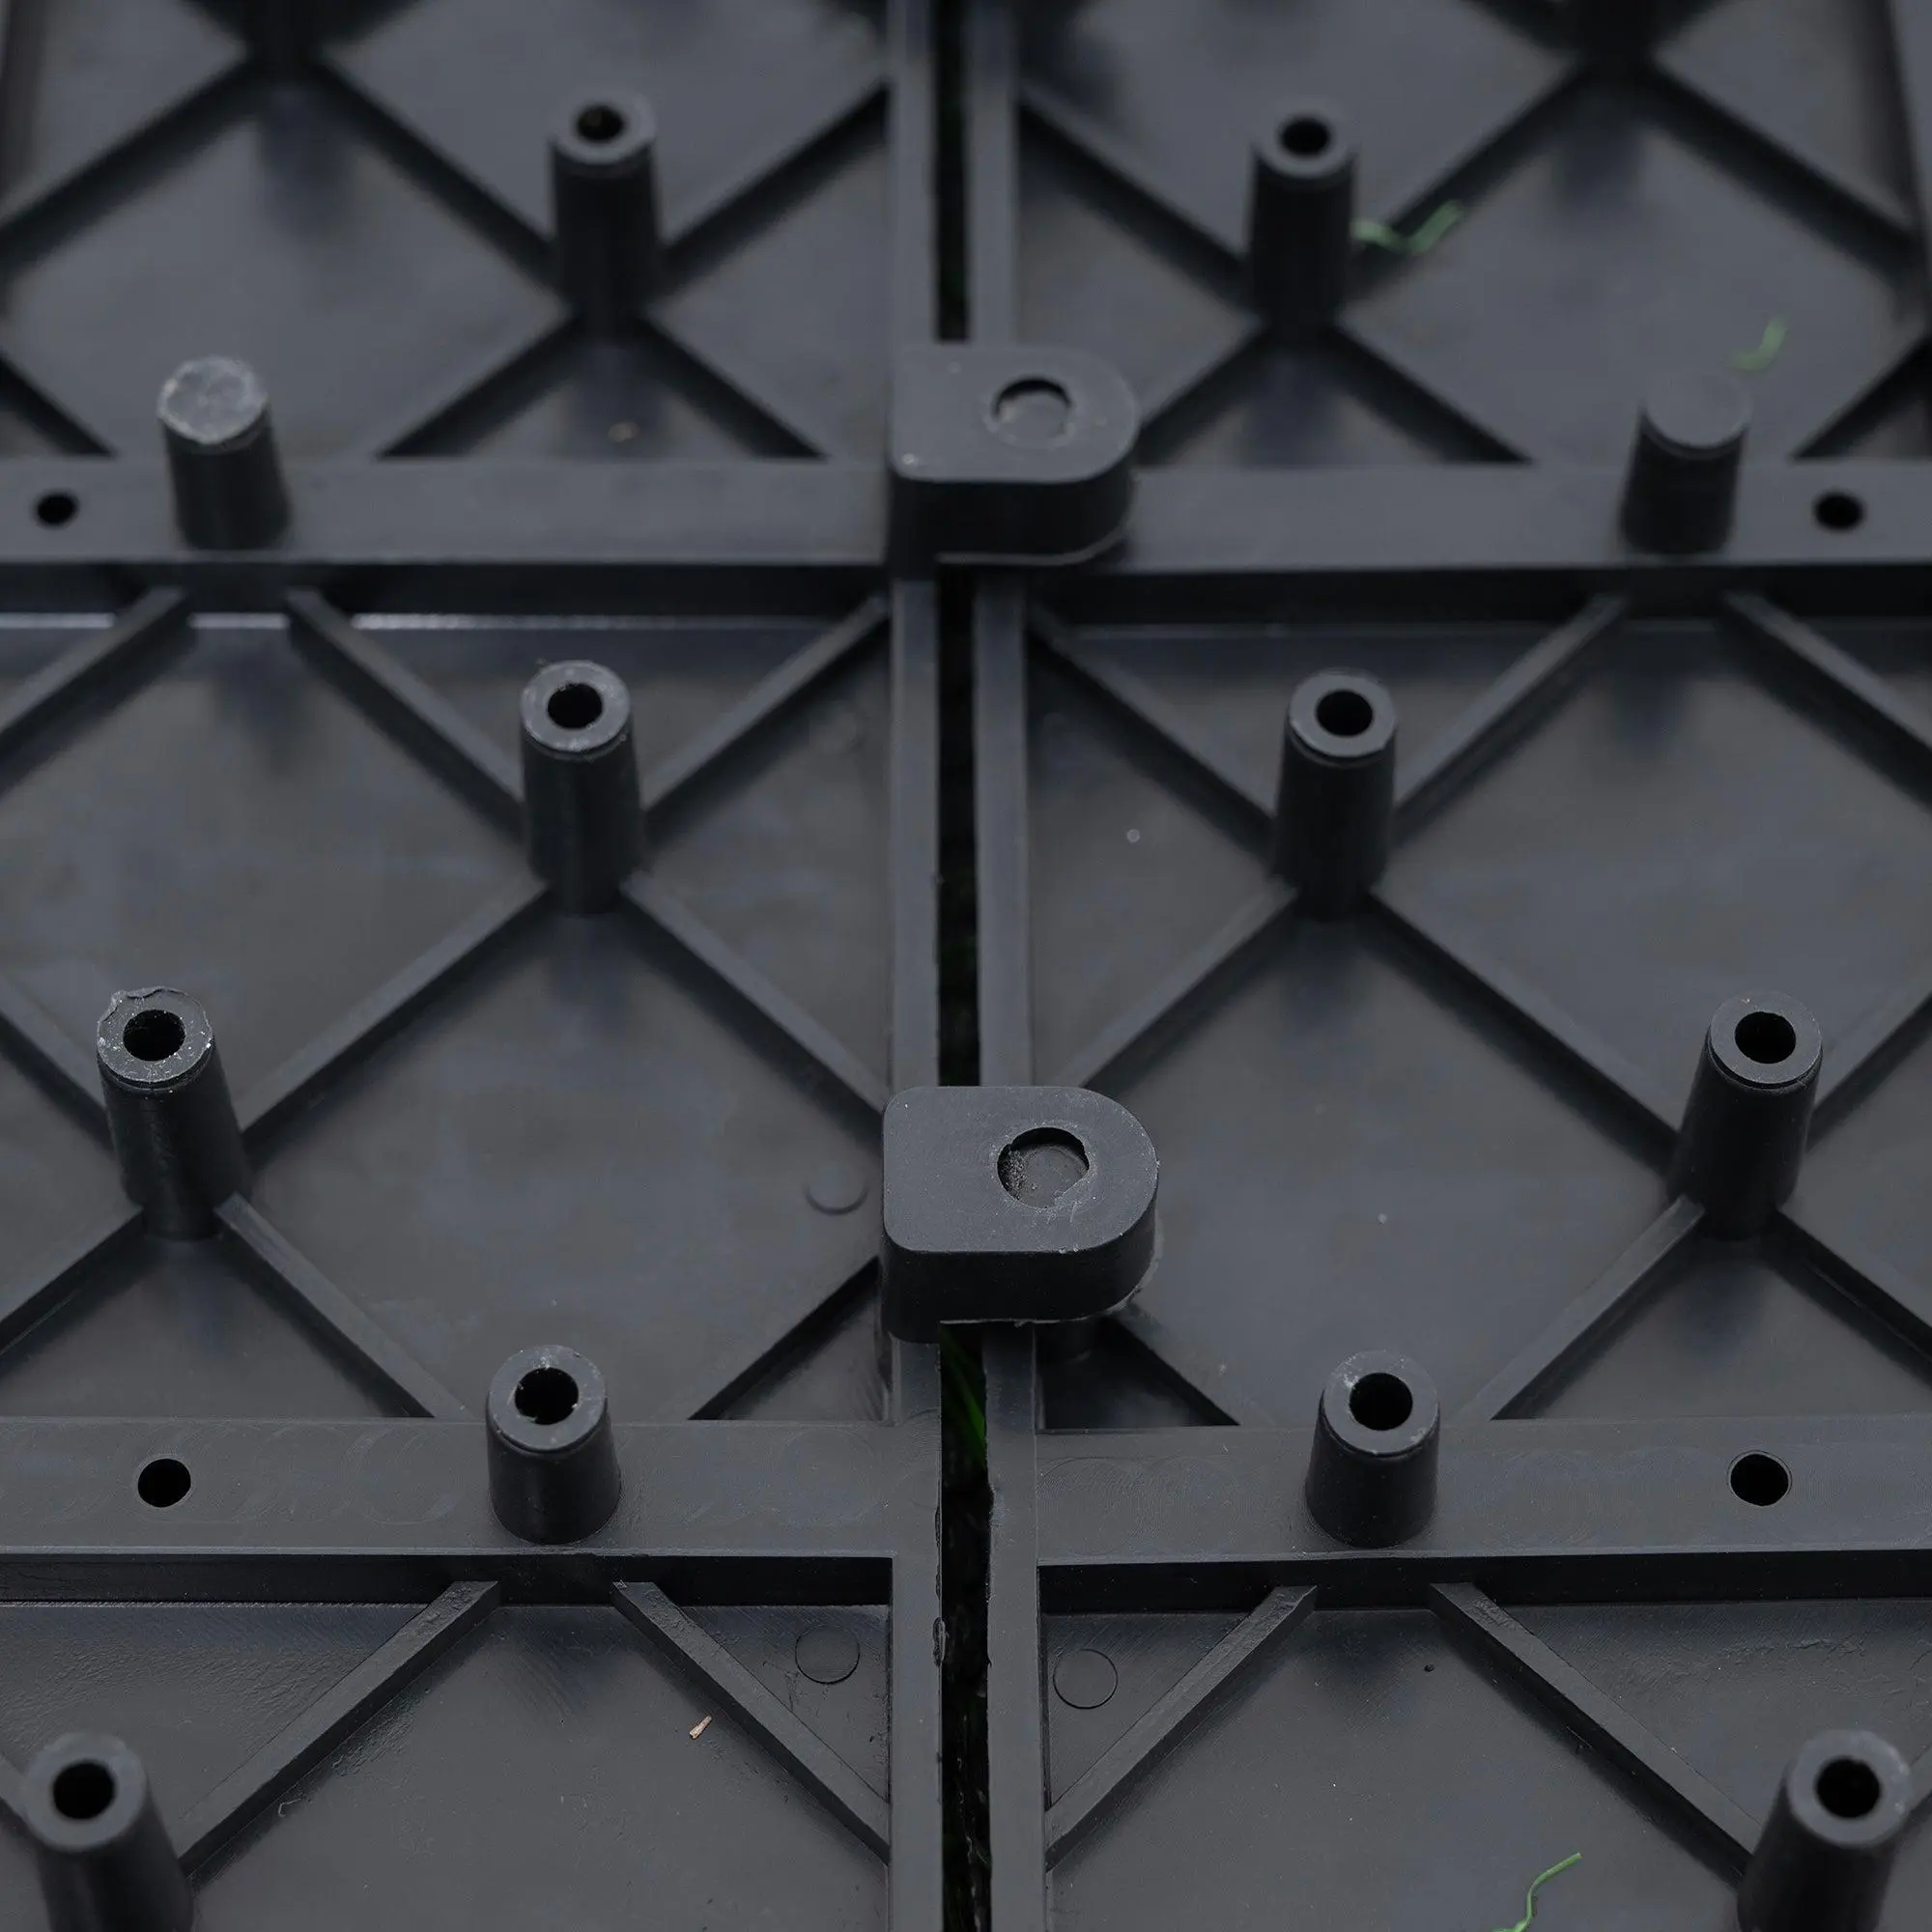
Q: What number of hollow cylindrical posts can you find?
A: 10